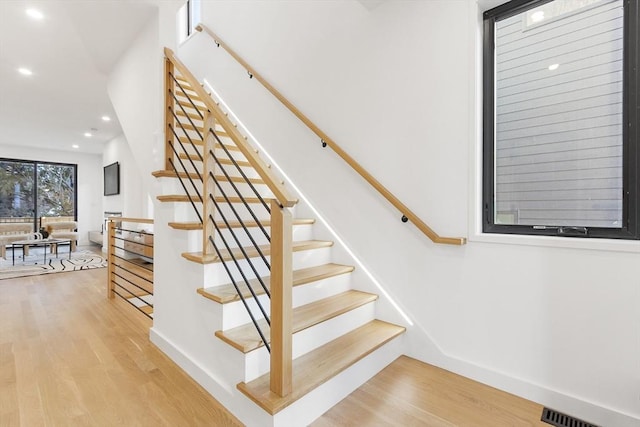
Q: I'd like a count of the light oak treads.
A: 15